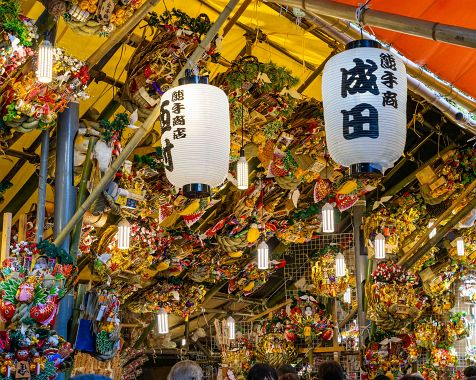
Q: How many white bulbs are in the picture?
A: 11